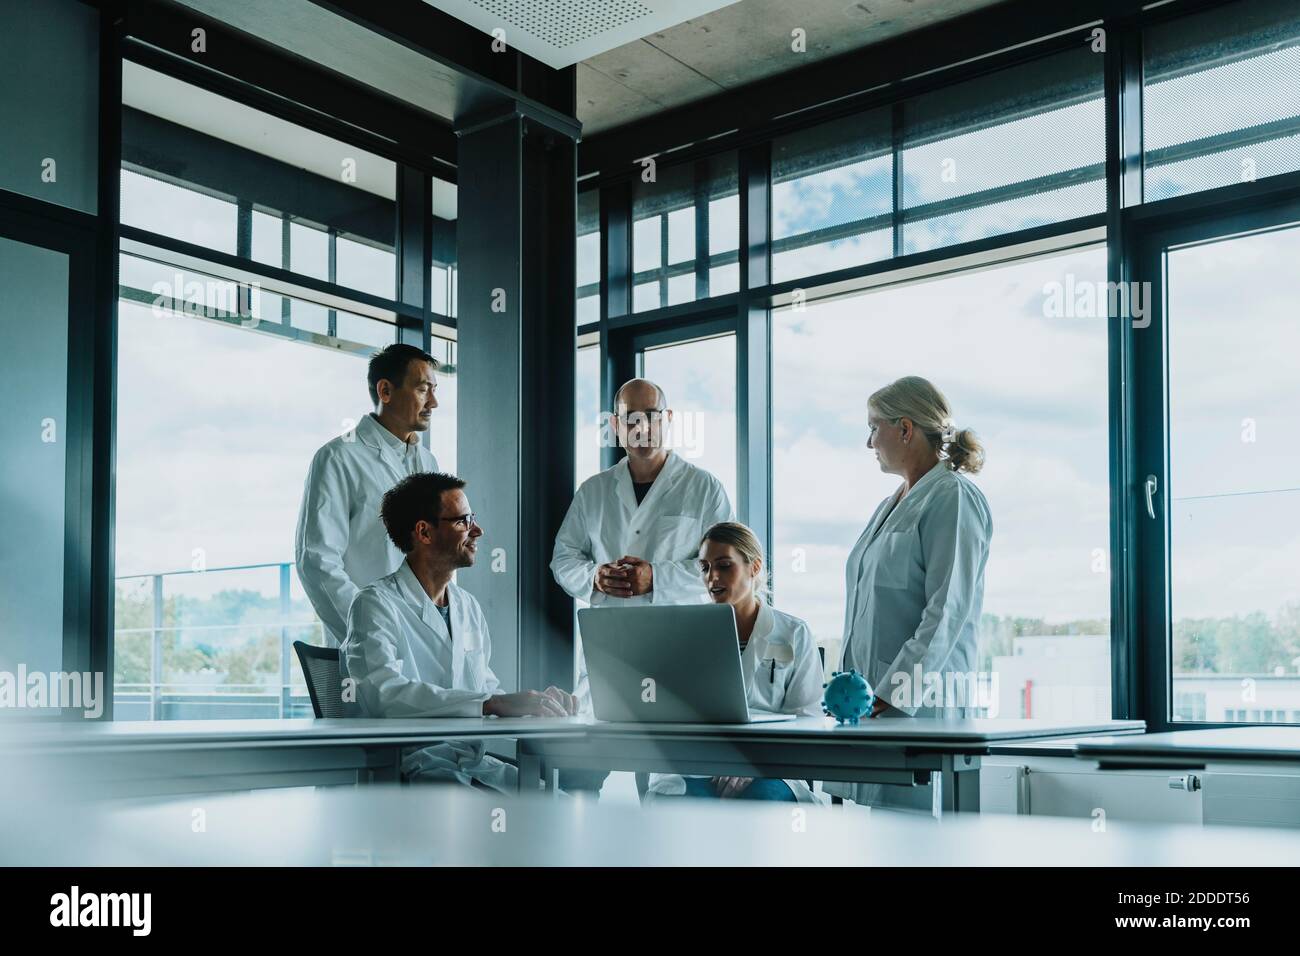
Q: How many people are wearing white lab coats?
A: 5